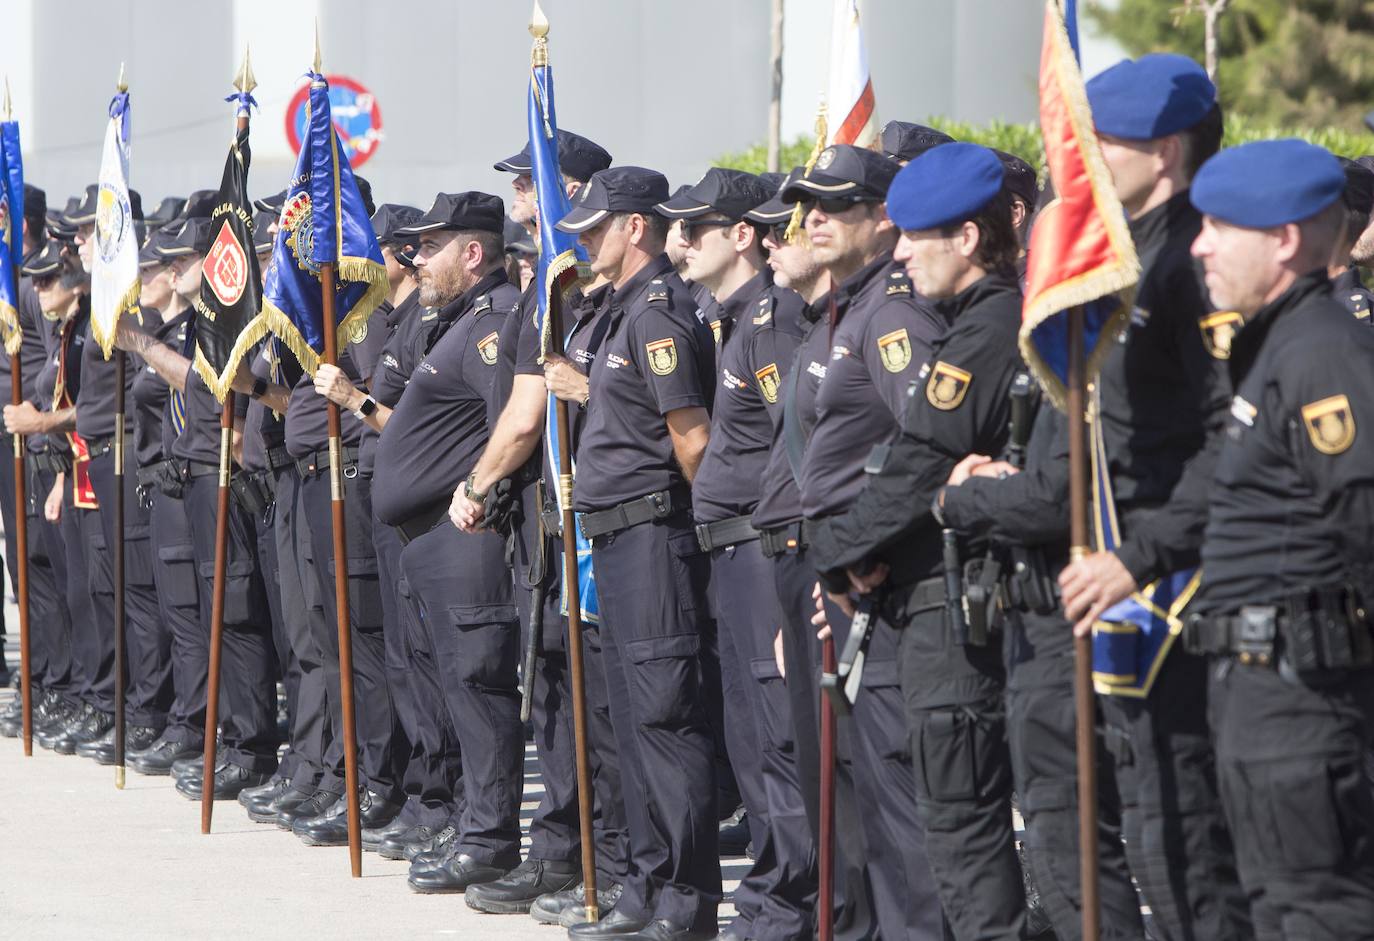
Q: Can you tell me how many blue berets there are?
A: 3